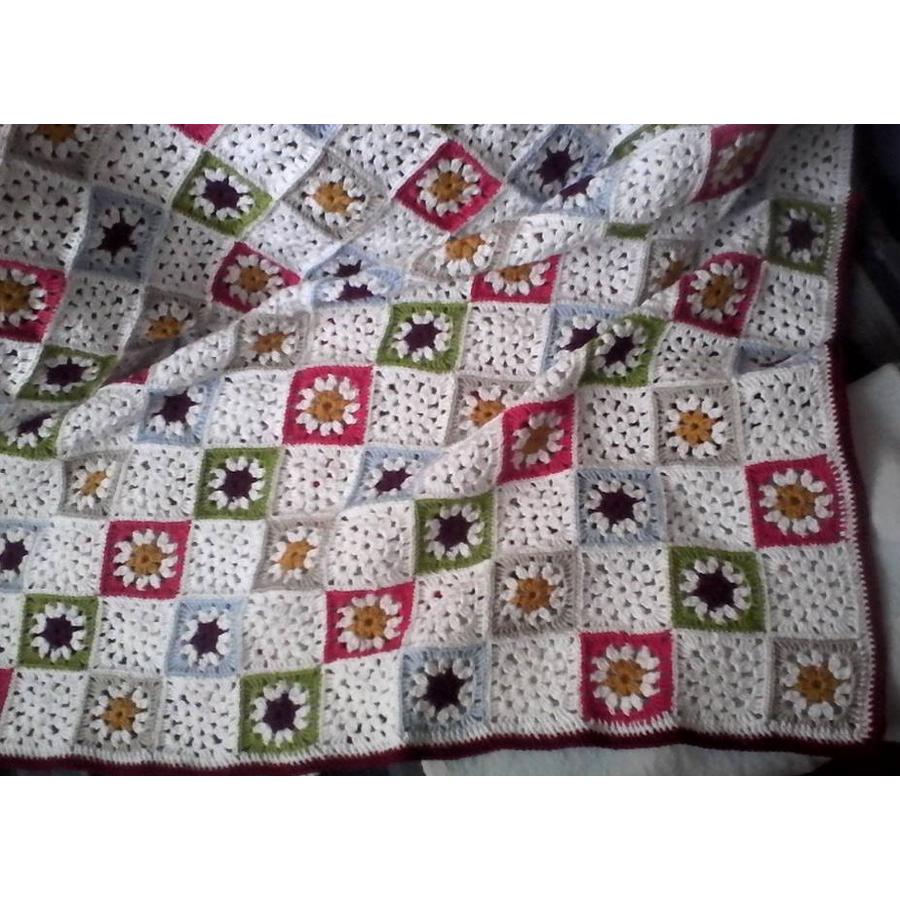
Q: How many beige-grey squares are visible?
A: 13